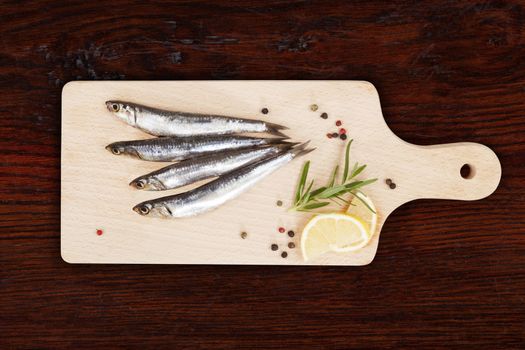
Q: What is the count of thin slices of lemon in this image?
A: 2